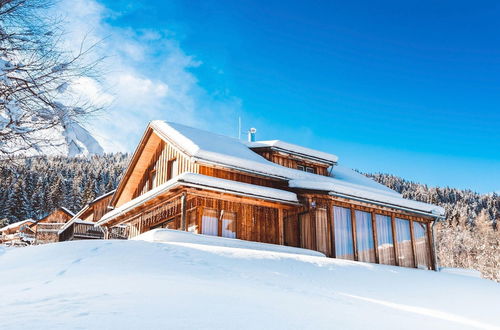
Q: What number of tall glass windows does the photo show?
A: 5